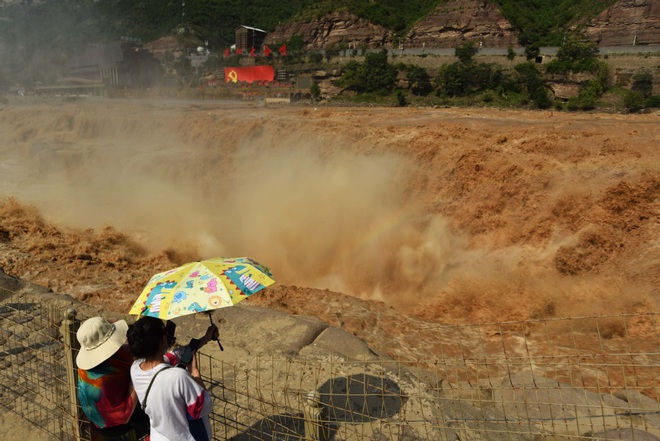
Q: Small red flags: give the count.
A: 5